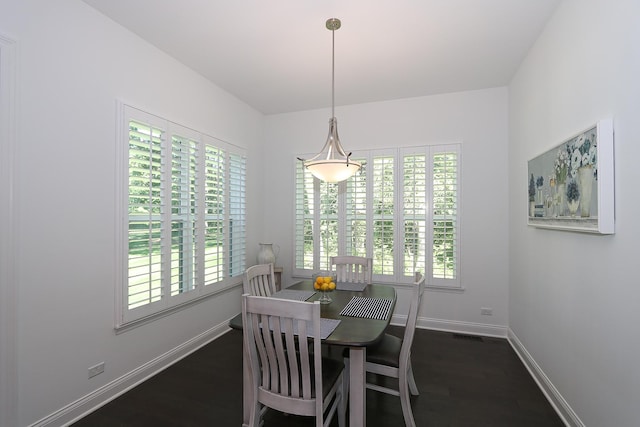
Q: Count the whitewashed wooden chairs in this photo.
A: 4